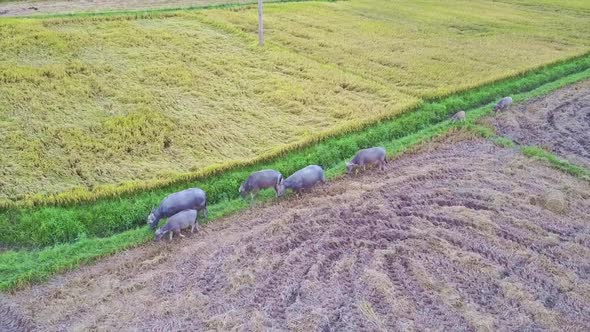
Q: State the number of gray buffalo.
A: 7